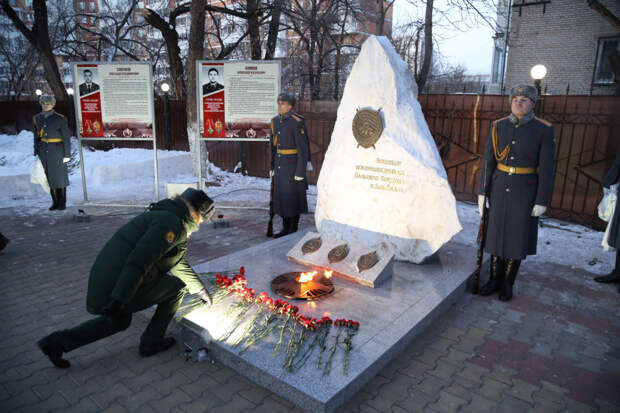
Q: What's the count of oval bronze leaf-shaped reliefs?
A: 3